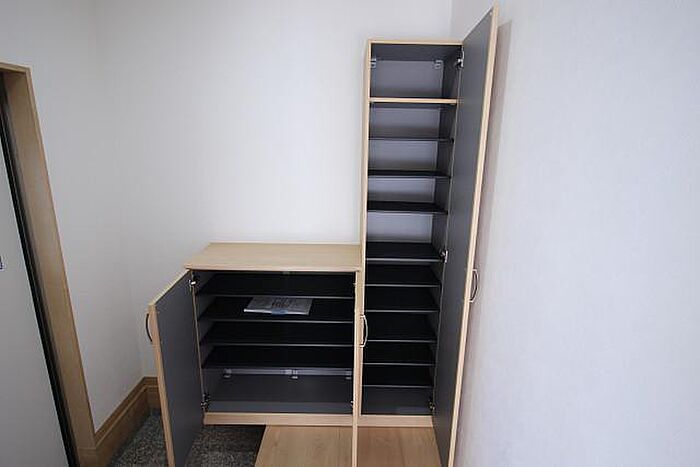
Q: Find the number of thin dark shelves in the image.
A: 13